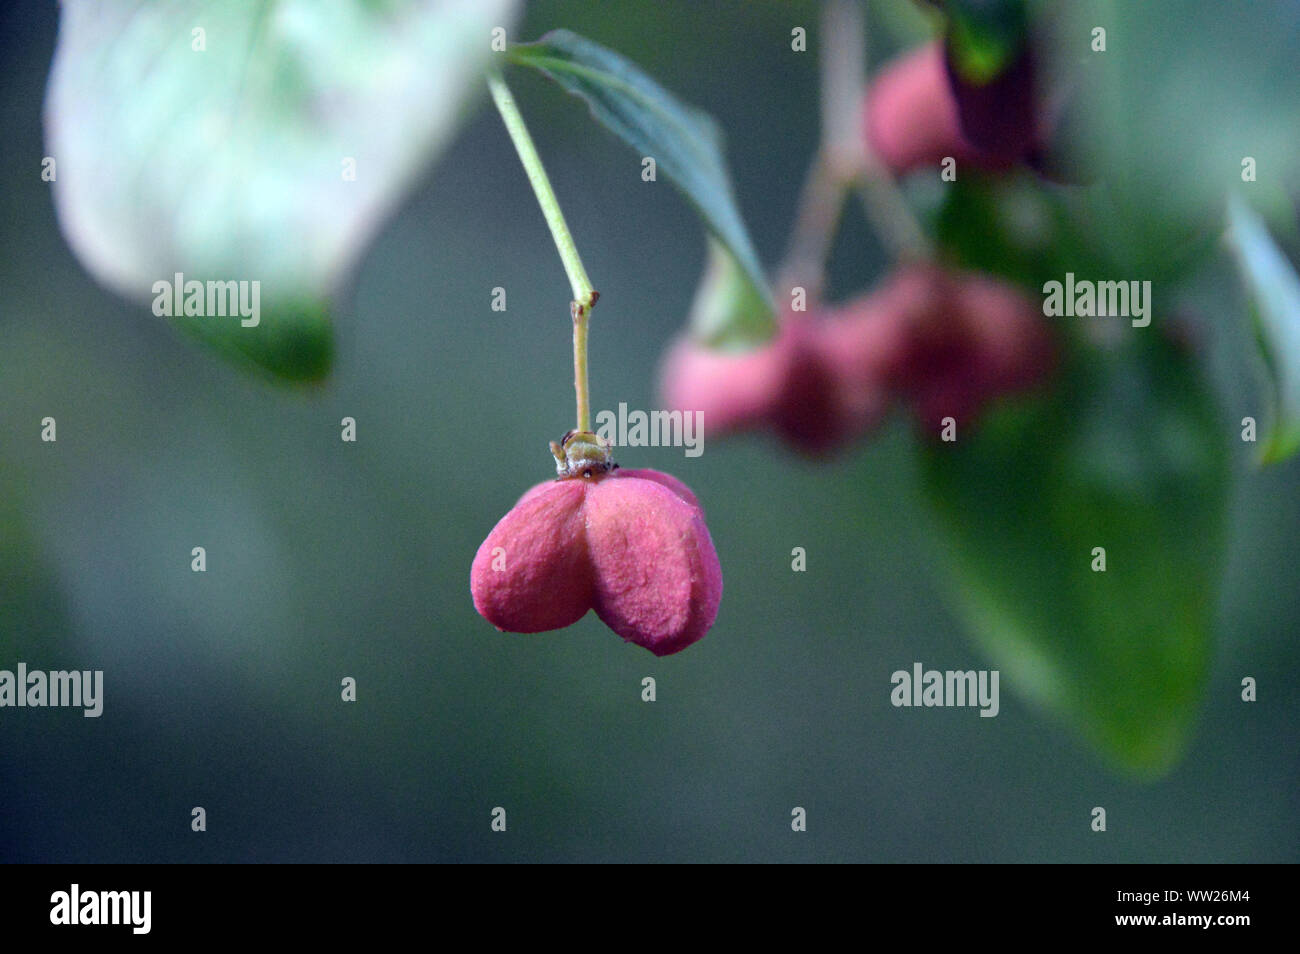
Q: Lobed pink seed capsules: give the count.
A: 4